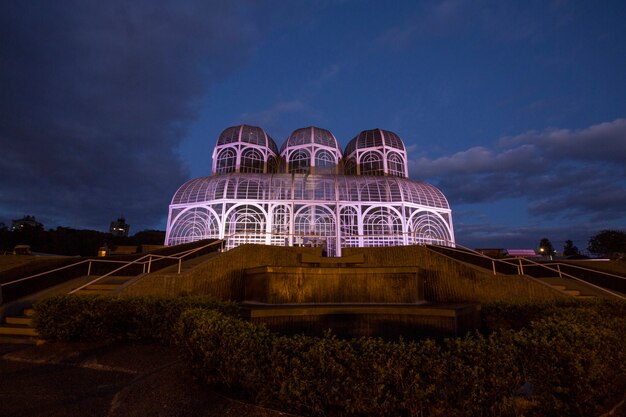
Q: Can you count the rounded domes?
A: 3